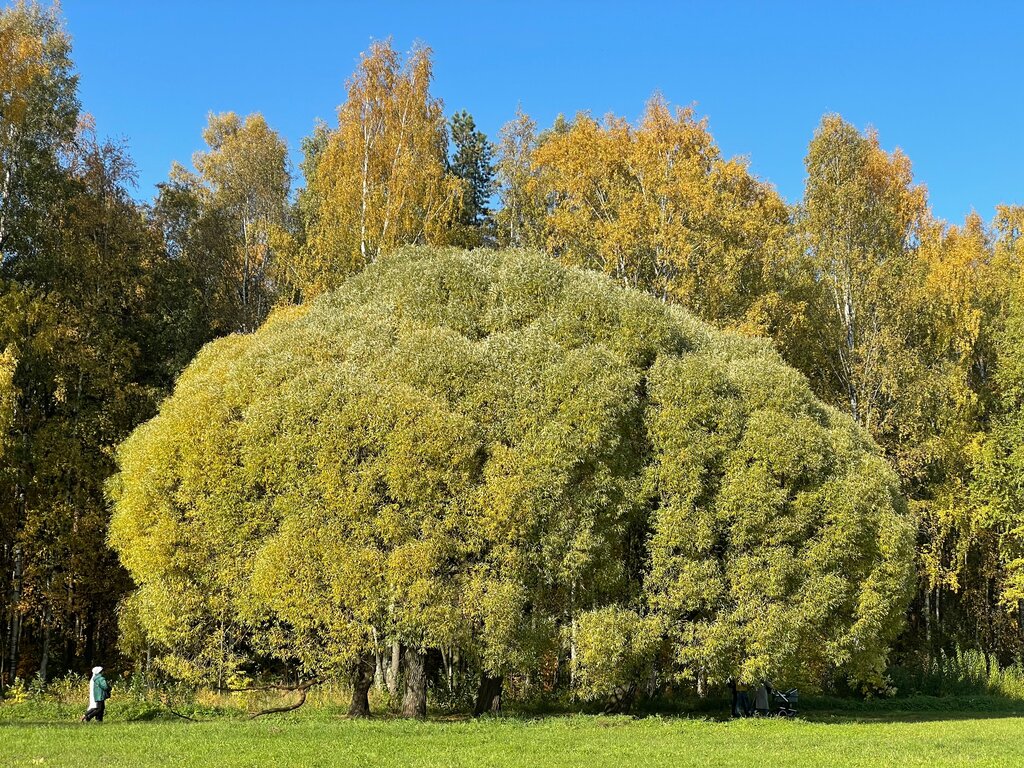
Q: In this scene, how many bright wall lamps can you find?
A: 0